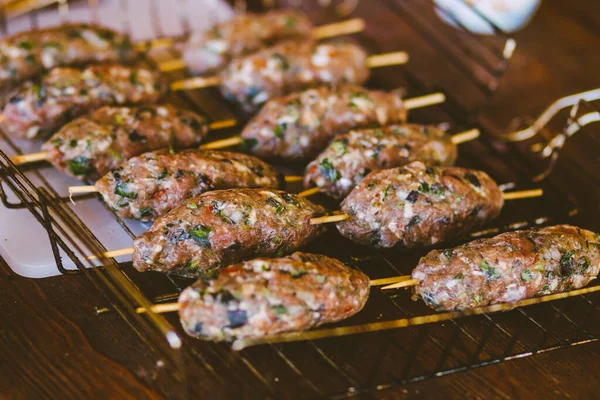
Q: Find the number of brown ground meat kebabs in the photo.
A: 12